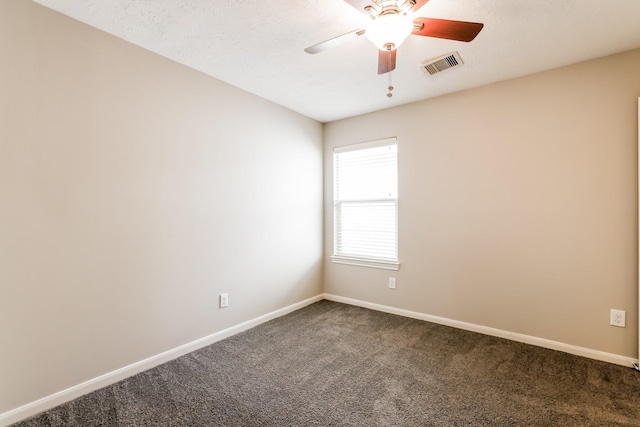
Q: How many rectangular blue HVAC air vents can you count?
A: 0